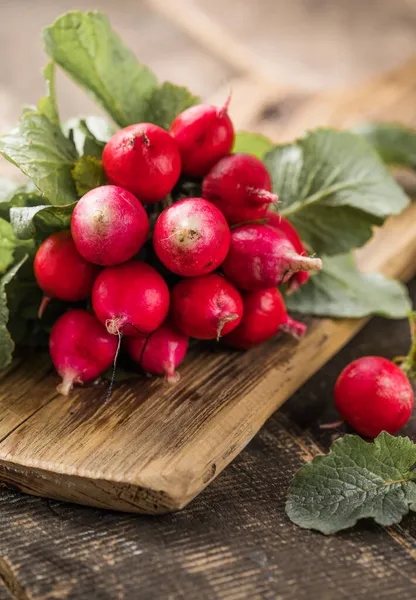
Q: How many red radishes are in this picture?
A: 14